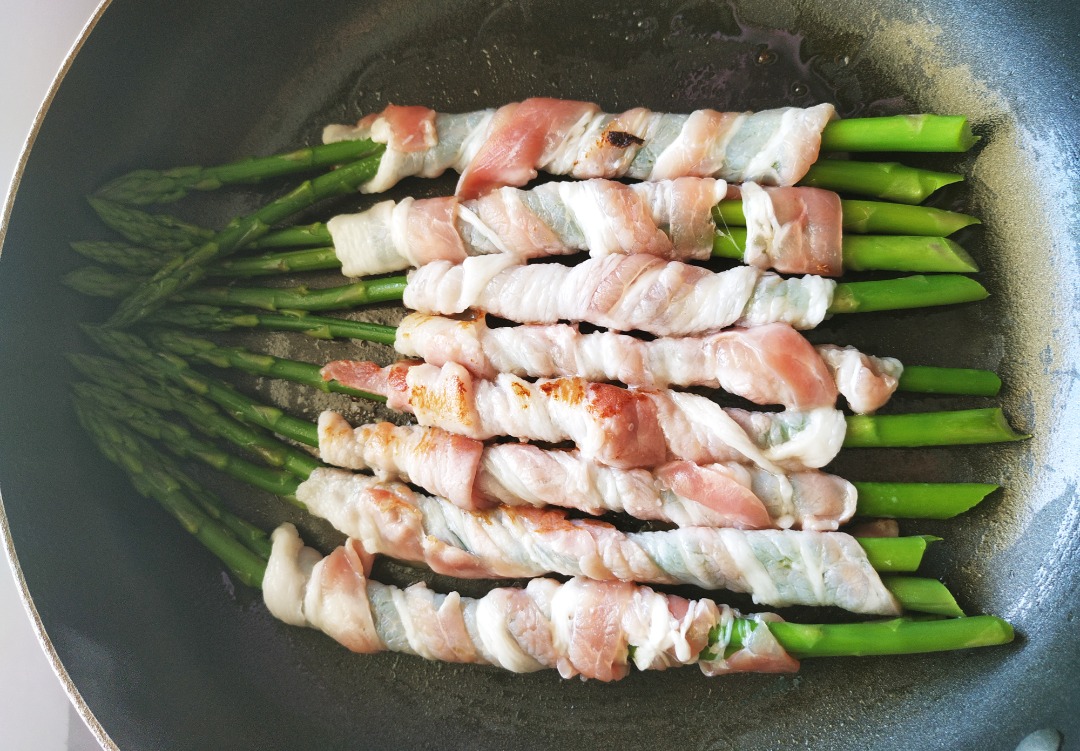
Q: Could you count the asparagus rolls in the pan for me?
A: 8